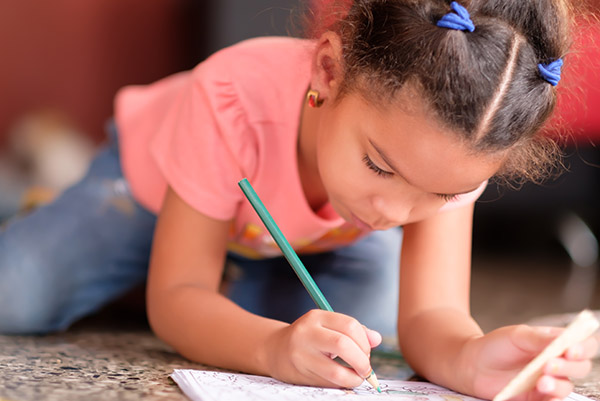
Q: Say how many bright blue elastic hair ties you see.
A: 2